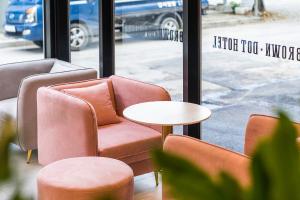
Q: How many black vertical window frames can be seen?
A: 3